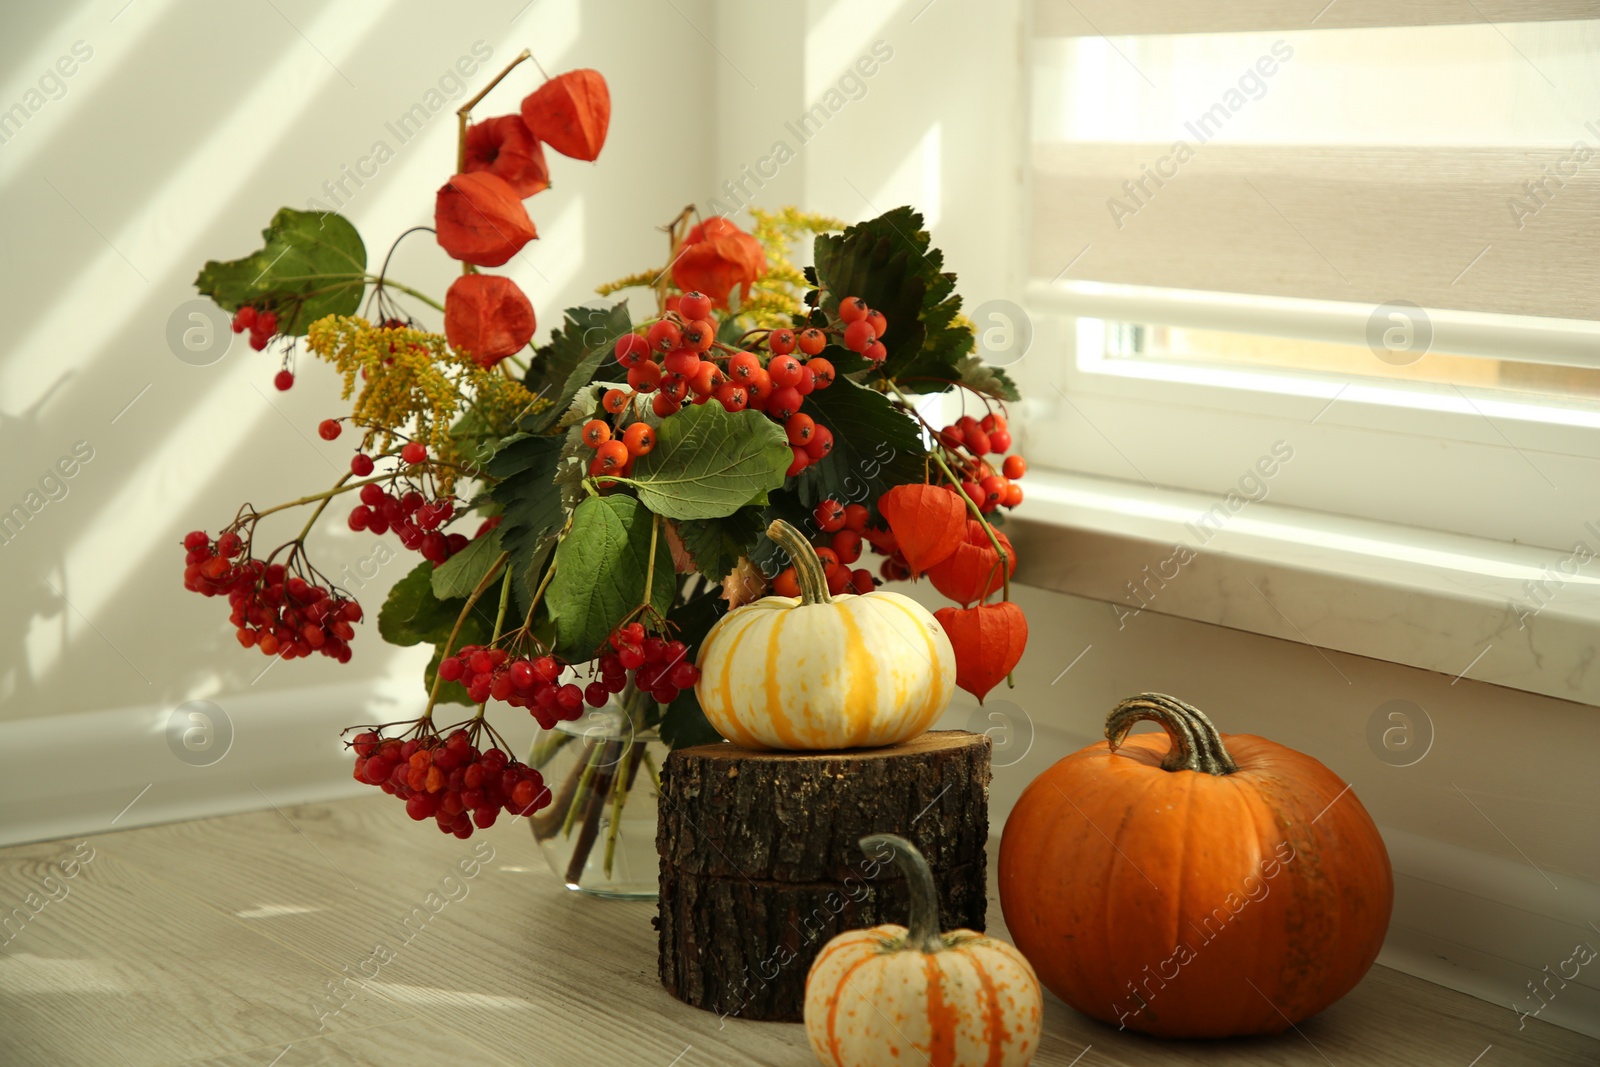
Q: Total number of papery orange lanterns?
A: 8